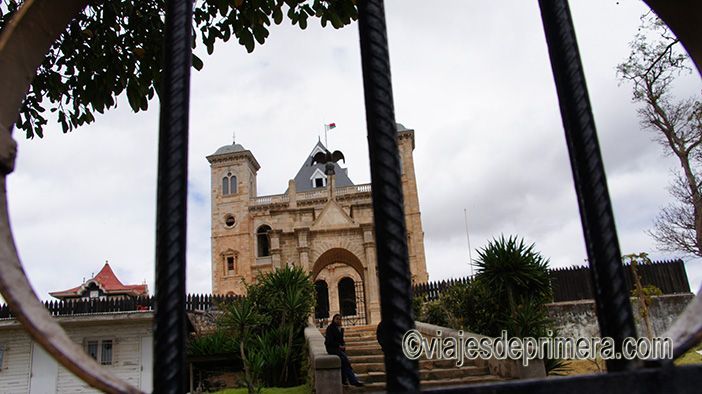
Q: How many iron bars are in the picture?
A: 3